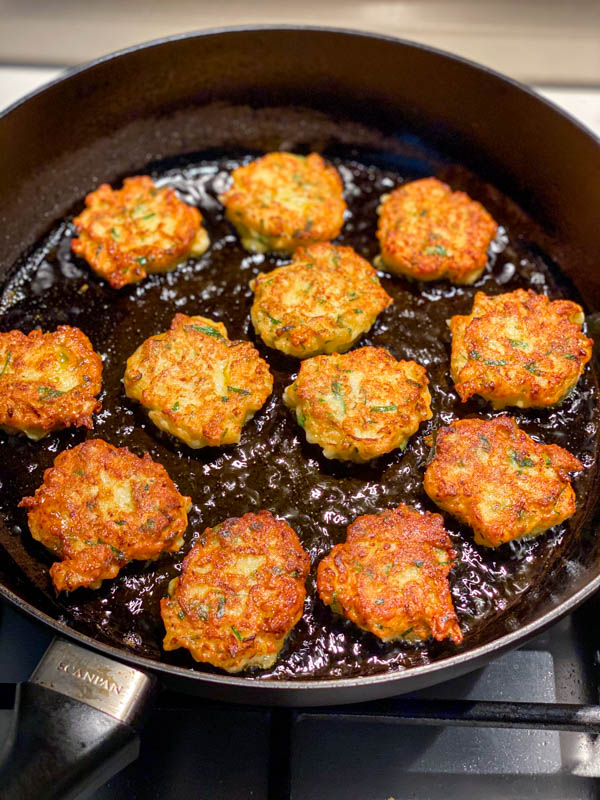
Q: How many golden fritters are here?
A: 12